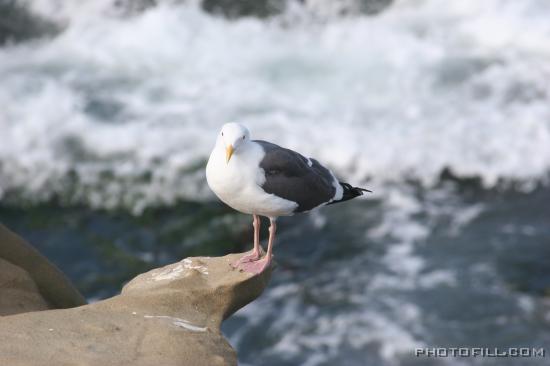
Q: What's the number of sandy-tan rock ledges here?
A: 2